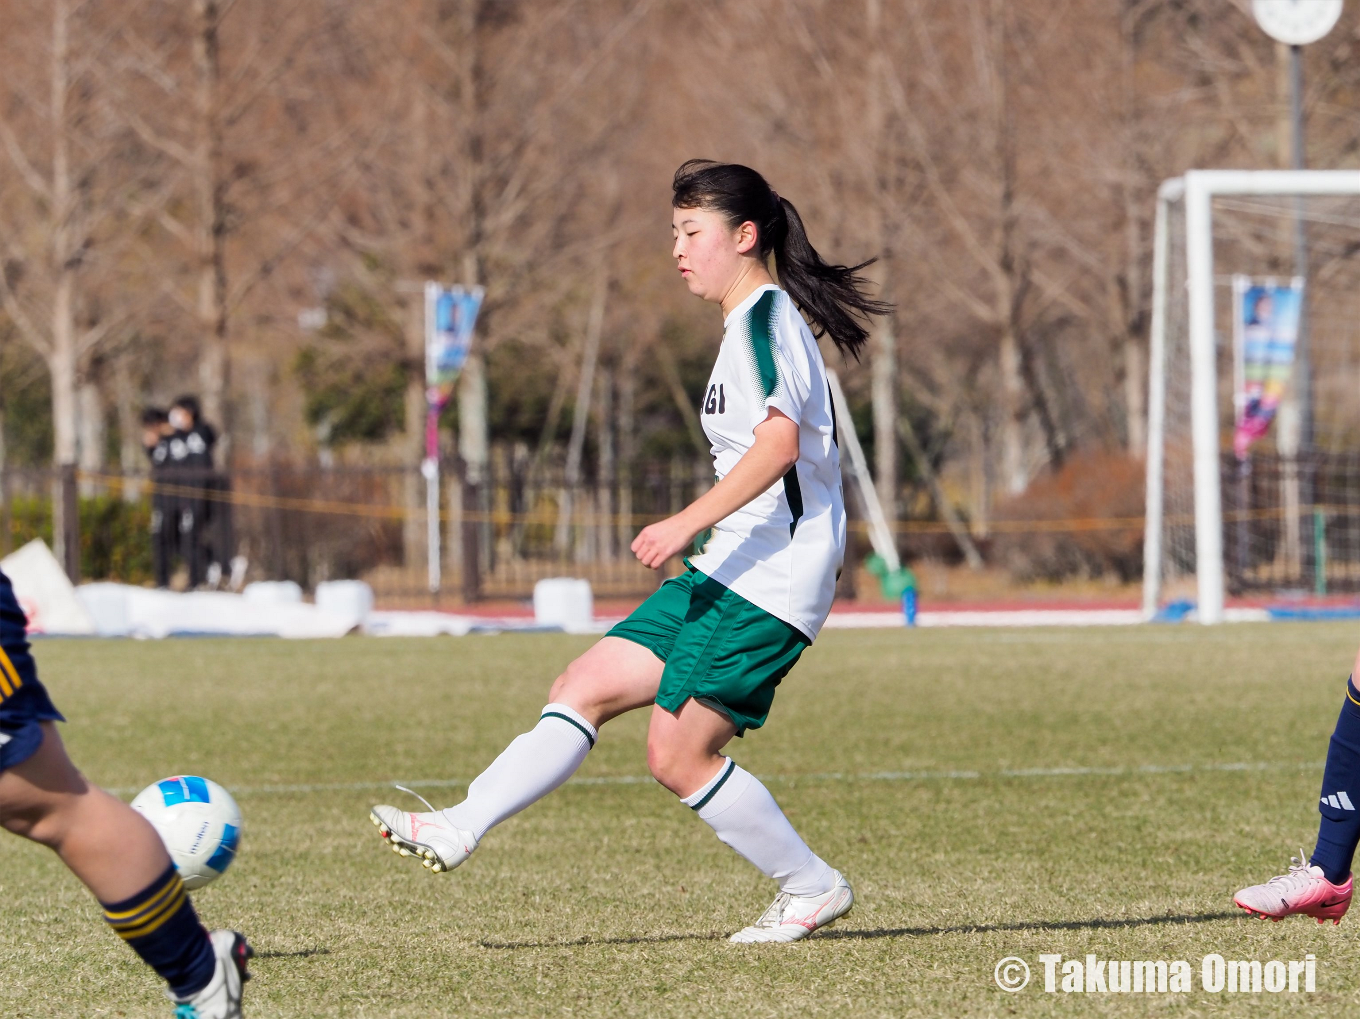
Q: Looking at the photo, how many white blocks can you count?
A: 3